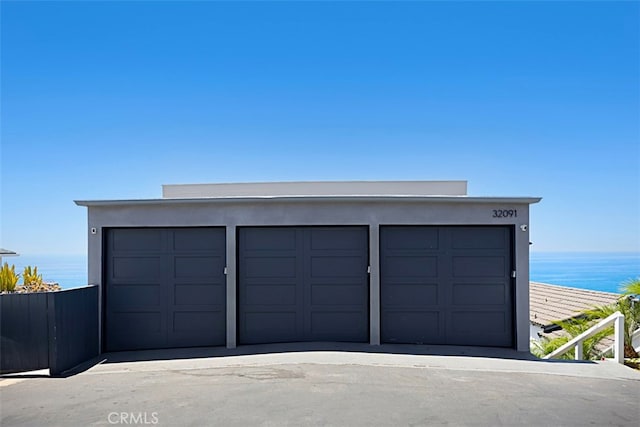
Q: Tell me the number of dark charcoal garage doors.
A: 3